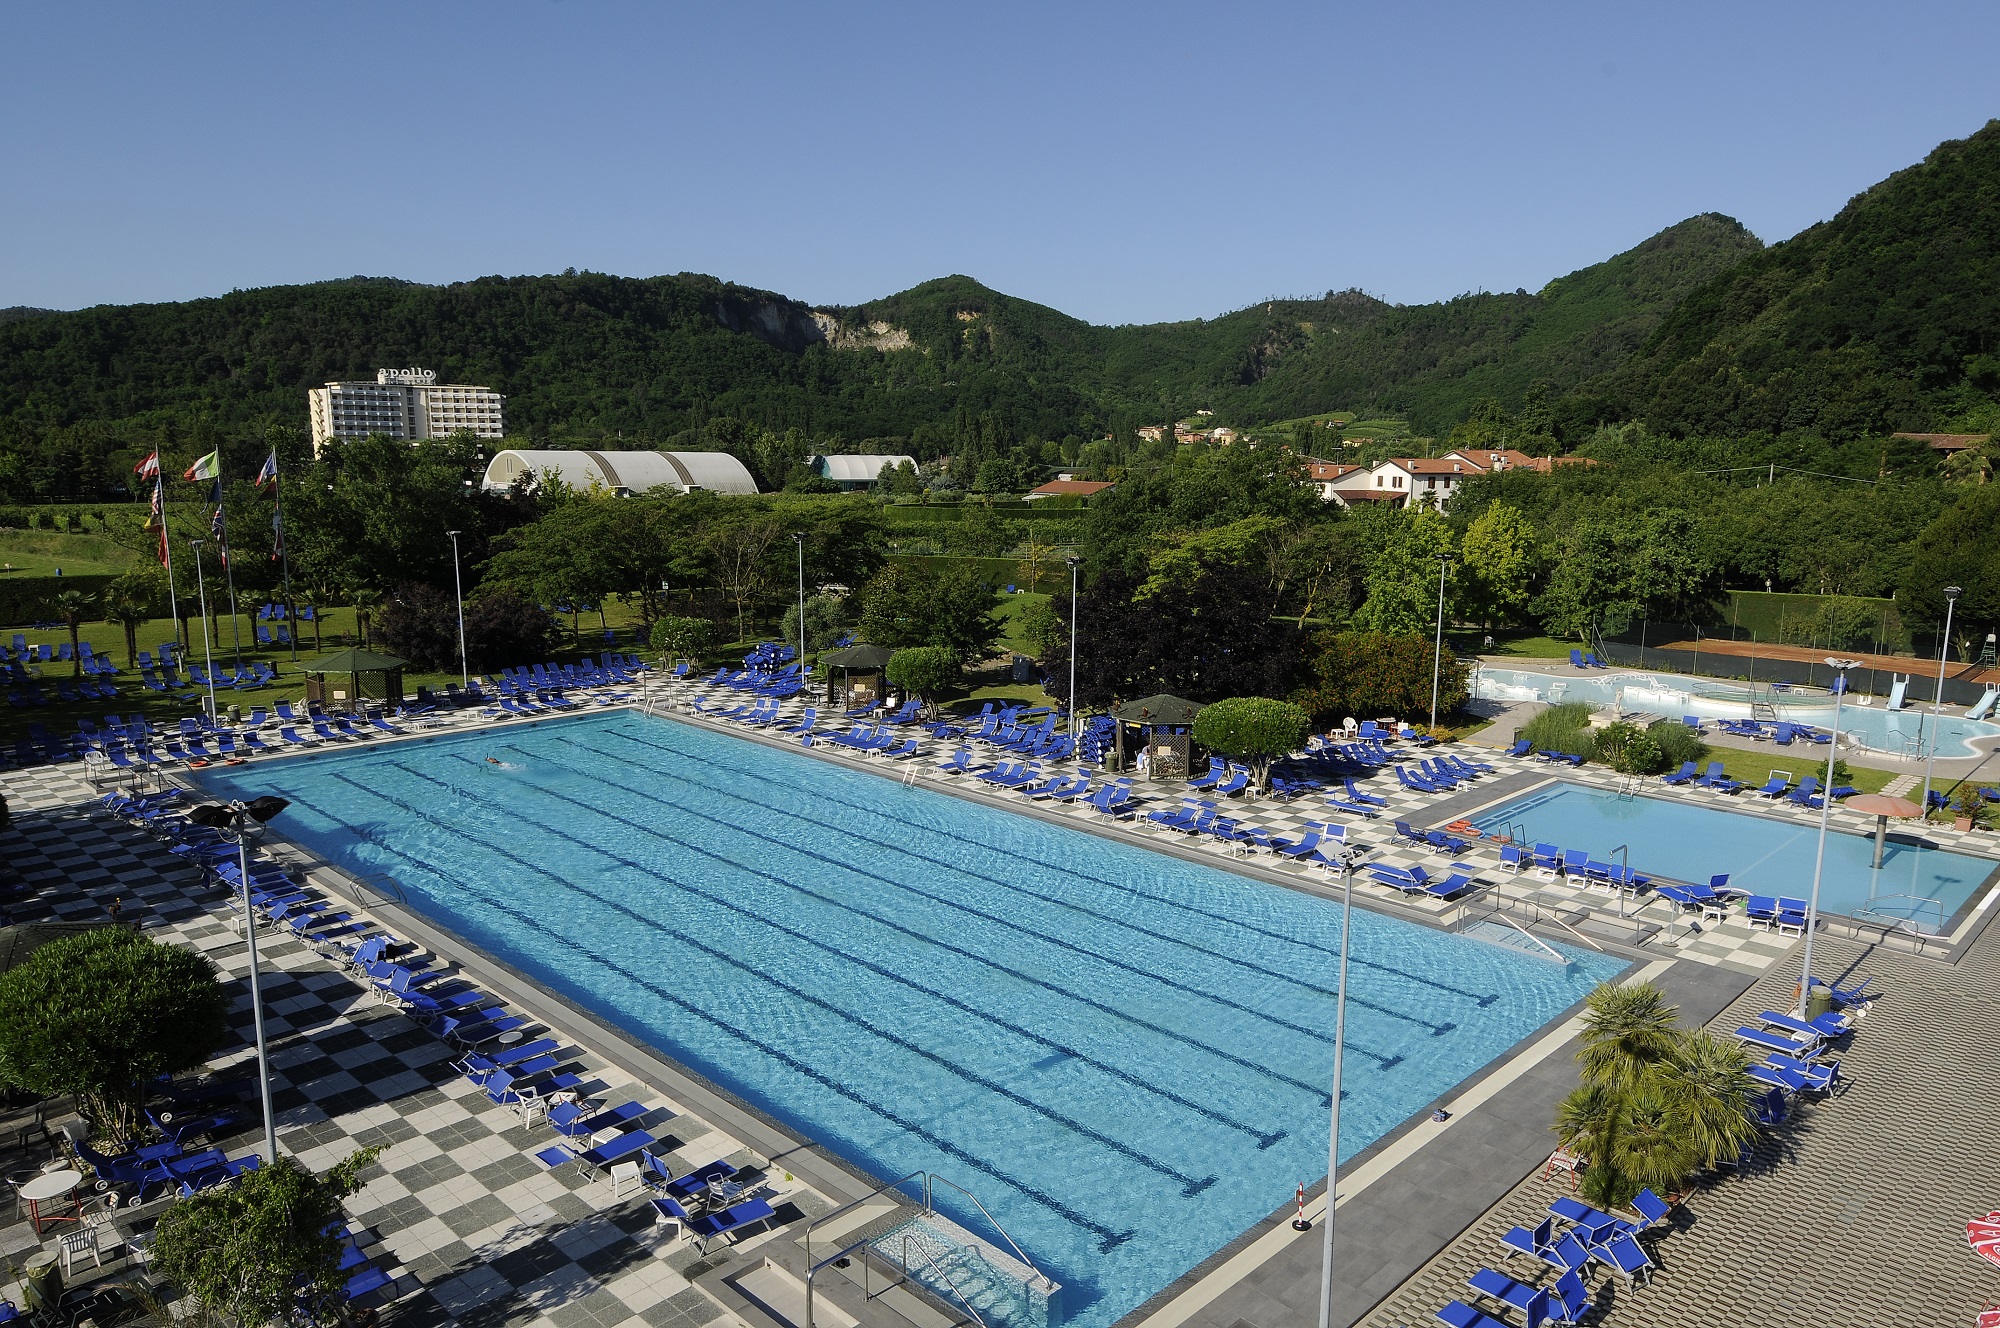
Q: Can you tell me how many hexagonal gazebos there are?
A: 3